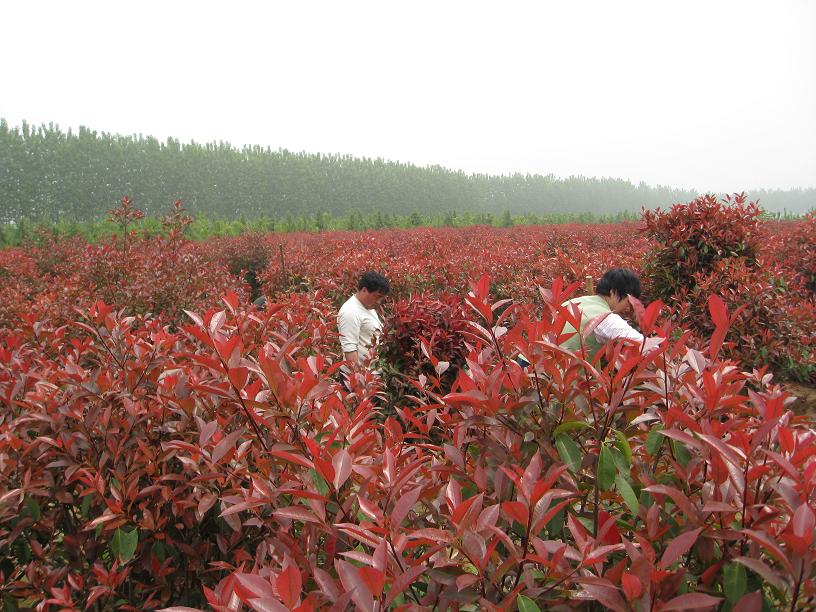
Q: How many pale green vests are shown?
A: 1